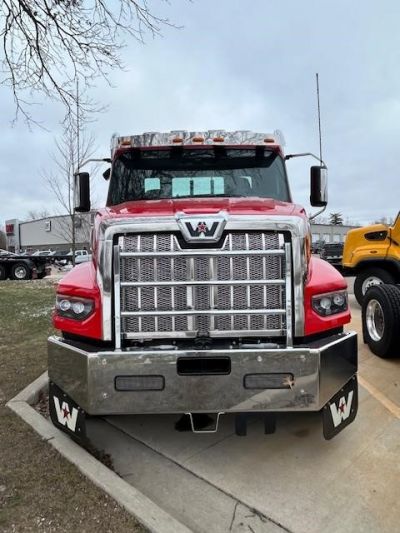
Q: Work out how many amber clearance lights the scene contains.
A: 5